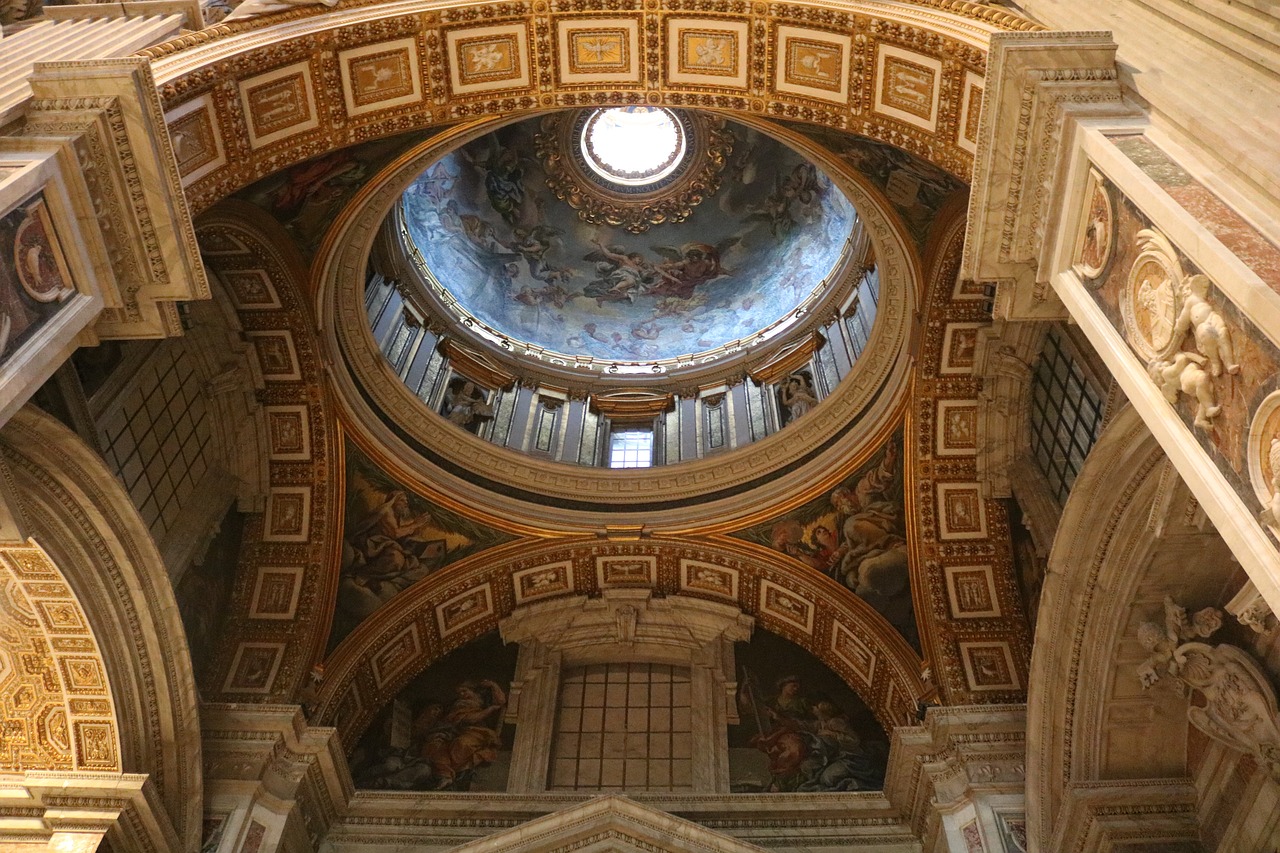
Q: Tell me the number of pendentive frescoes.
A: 4